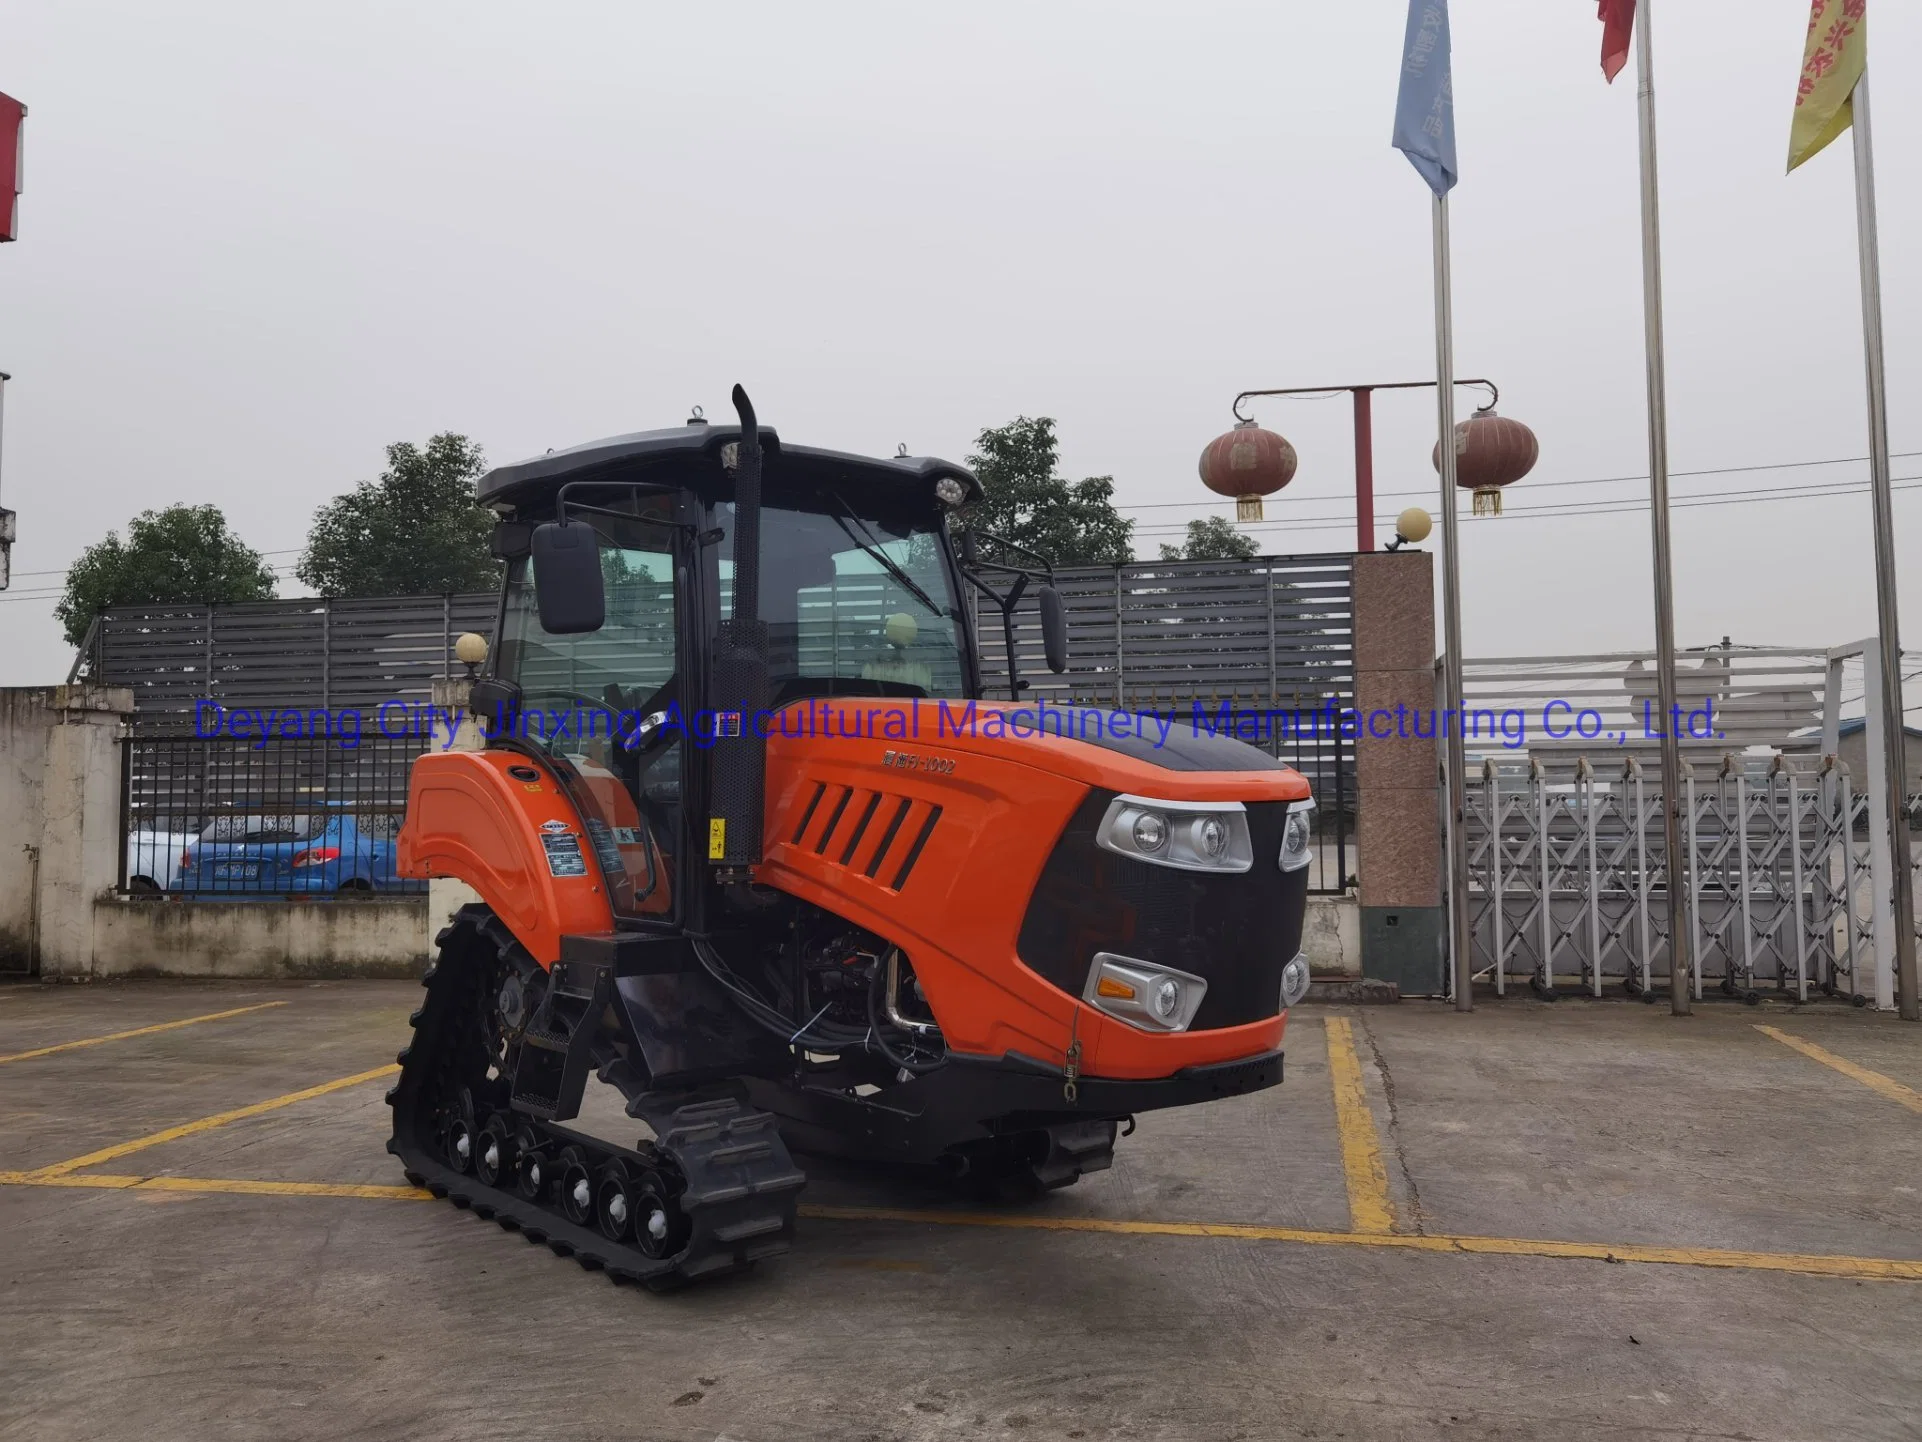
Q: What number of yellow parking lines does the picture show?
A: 5